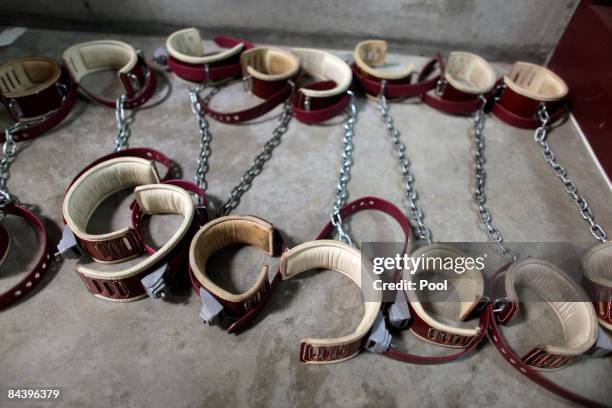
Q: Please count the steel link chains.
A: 8